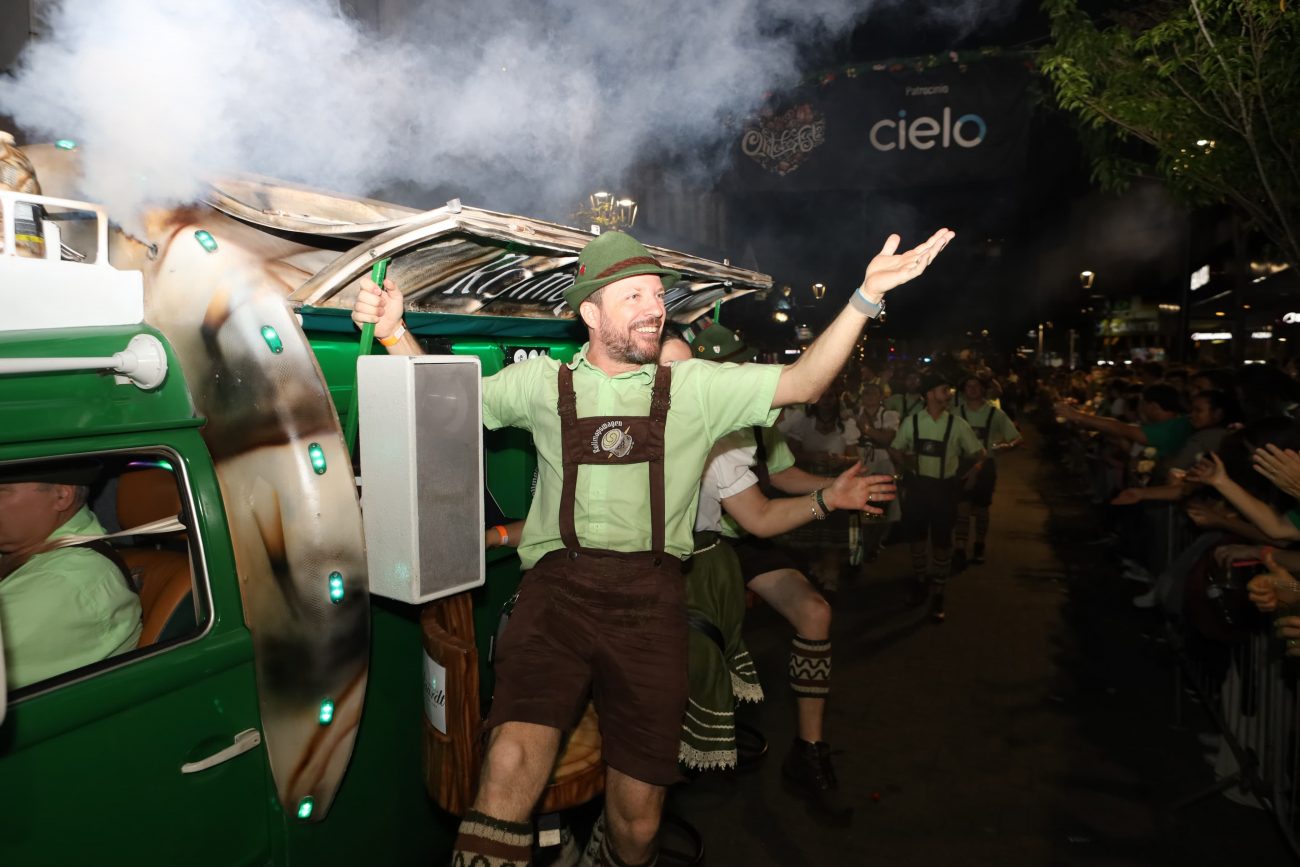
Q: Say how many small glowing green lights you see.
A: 7